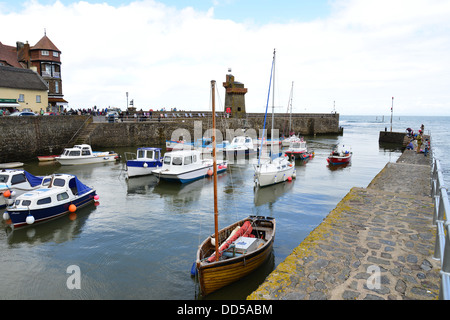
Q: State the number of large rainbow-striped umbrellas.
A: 0